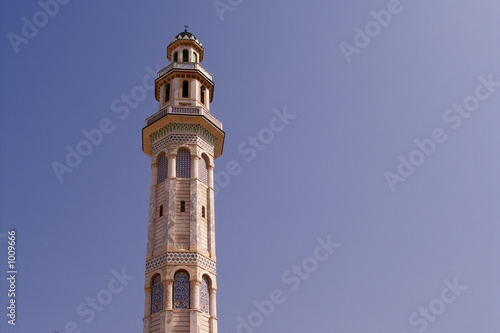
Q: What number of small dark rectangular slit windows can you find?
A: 3